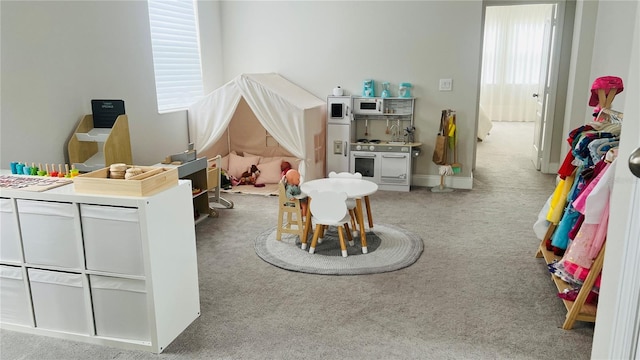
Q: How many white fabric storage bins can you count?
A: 6